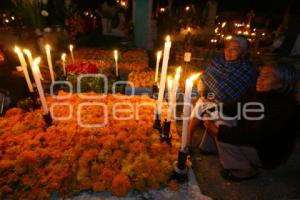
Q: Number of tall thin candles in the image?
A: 12